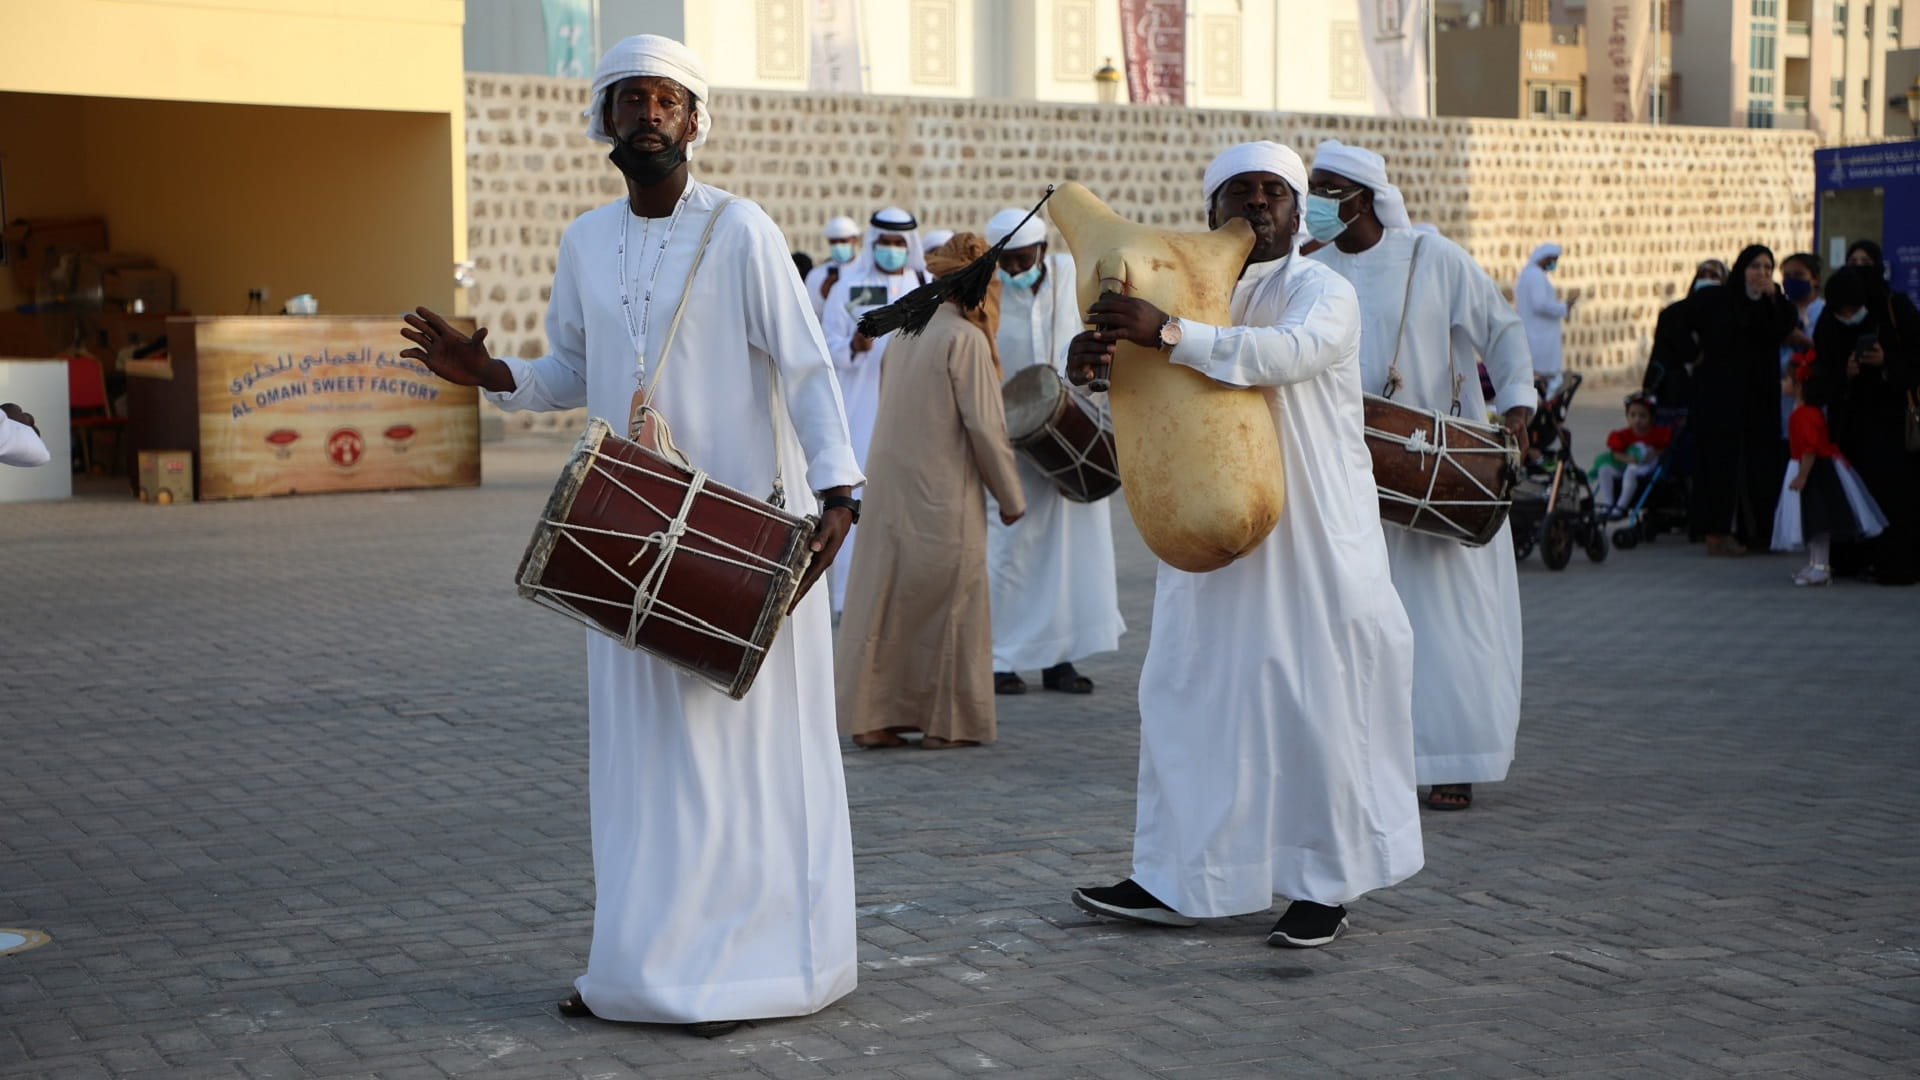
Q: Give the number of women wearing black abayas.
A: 4